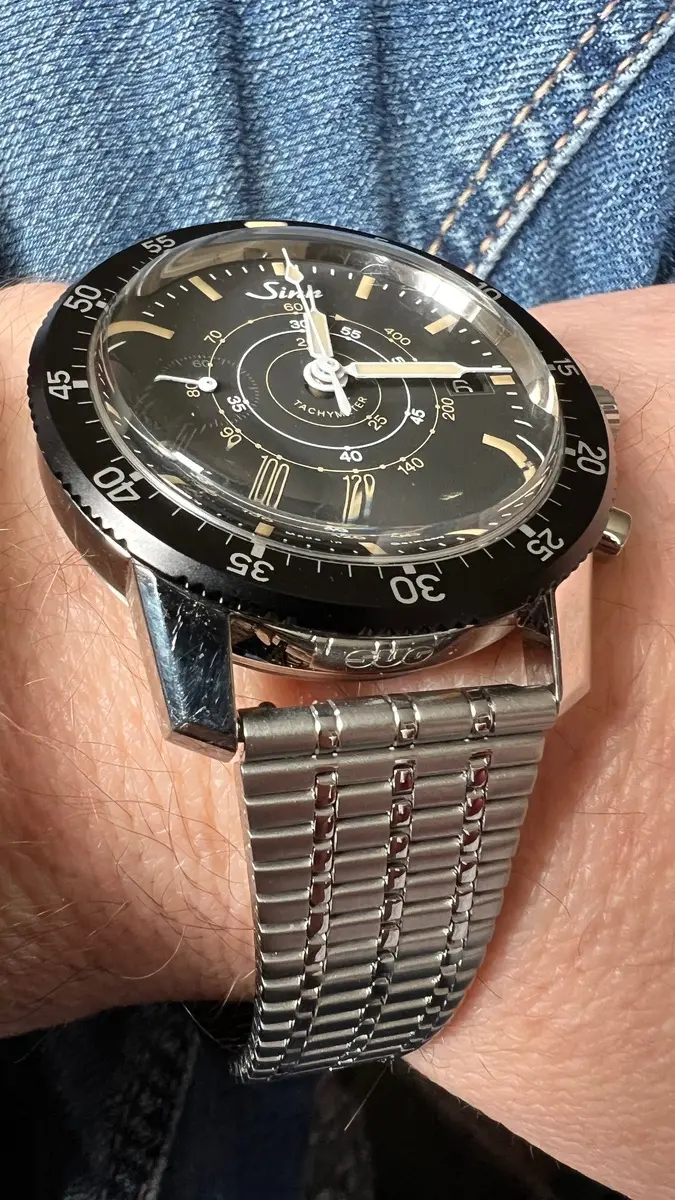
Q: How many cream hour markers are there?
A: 12